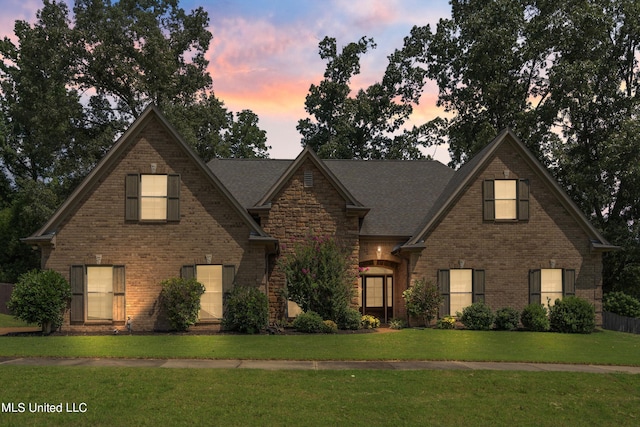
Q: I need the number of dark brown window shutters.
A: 12